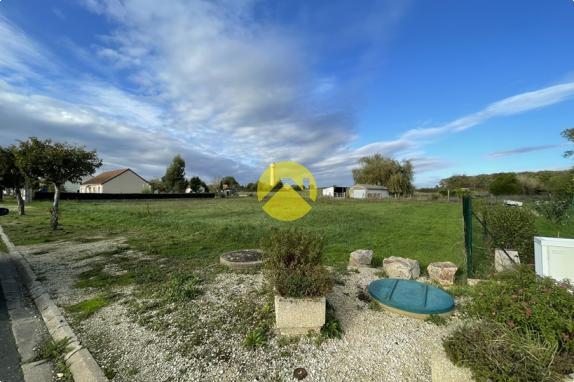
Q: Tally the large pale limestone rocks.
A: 3